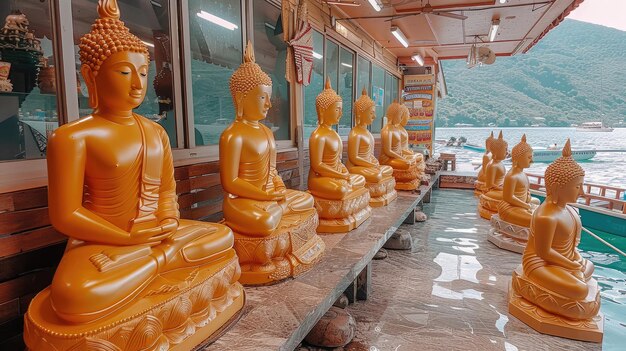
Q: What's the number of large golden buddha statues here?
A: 10